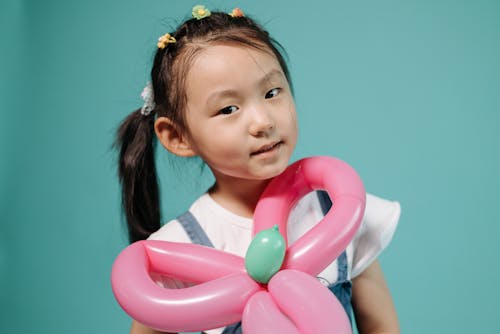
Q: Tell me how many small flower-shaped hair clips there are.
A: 3